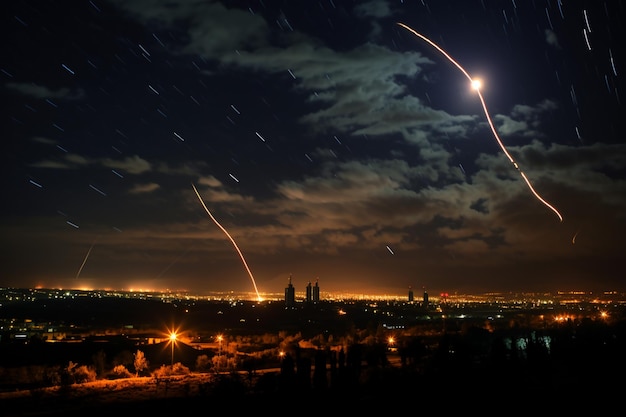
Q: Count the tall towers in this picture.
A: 5